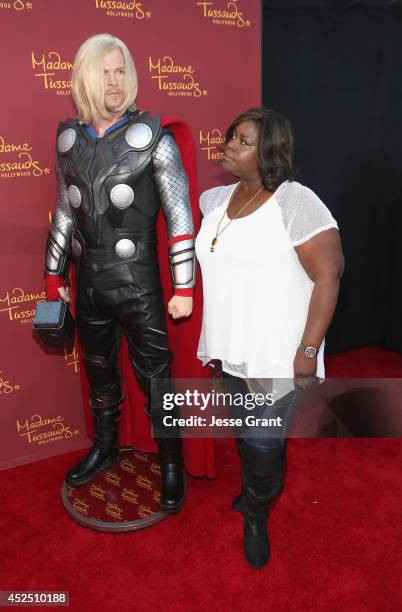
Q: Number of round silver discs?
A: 6